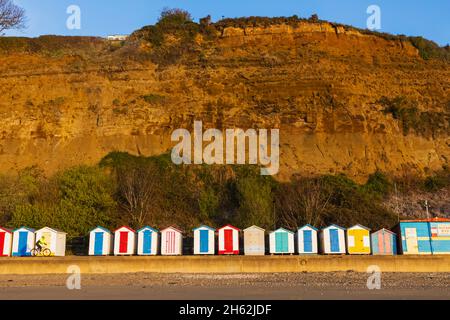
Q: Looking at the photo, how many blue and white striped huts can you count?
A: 6